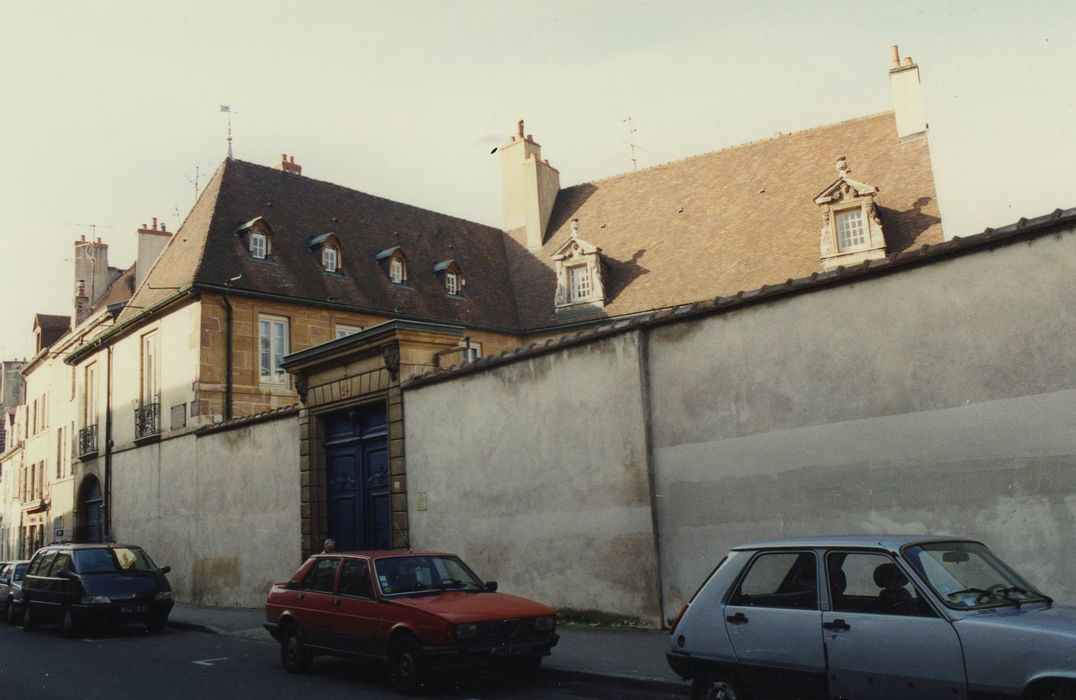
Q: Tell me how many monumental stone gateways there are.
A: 1